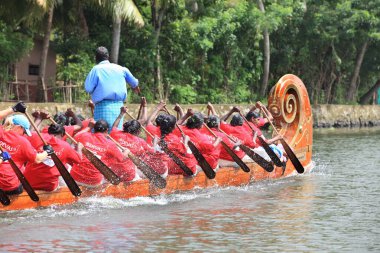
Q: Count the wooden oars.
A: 11